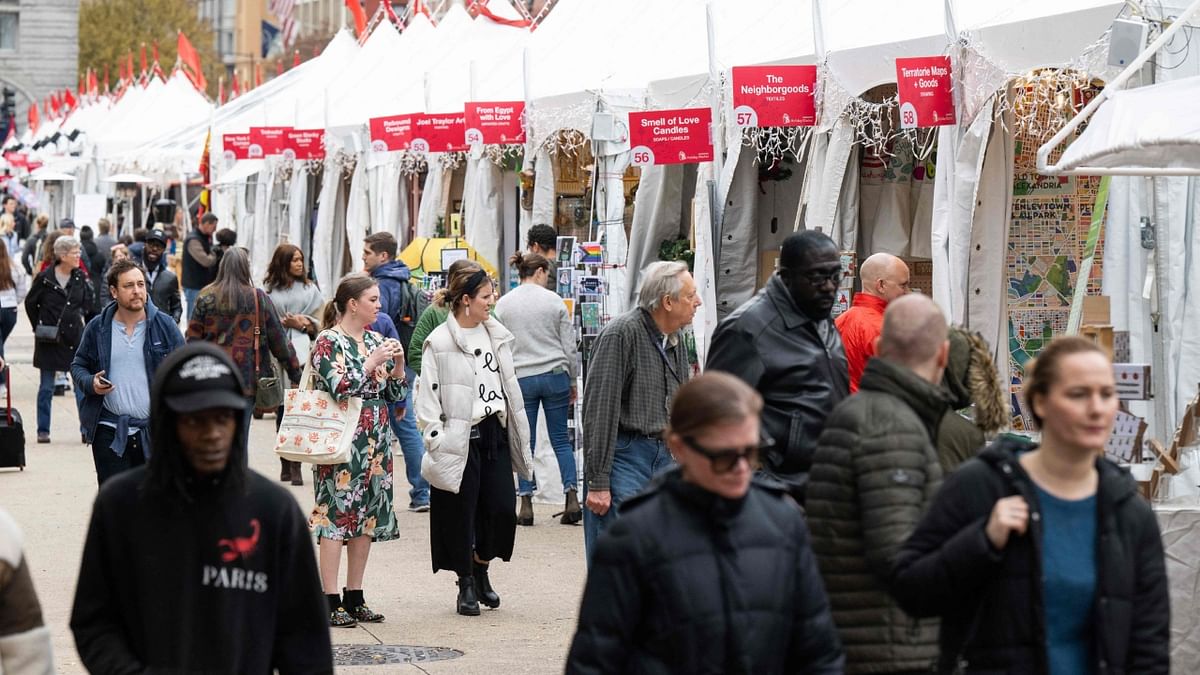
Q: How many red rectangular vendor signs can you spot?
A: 9